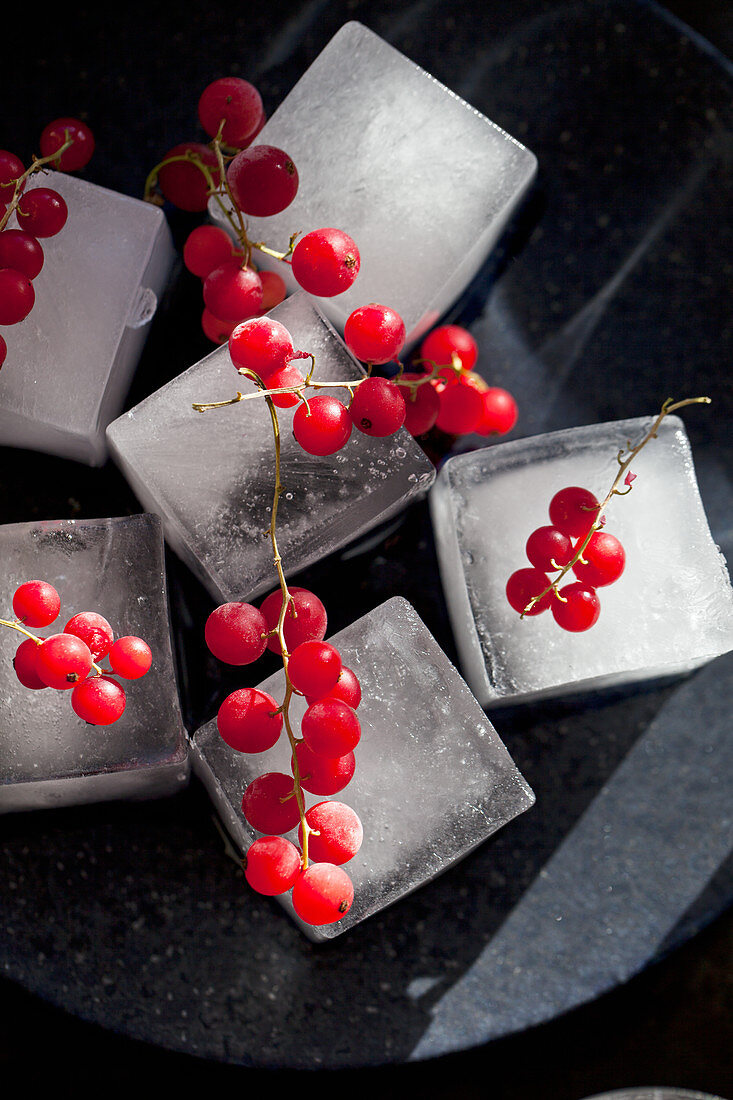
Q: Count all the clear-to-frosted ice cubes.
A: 6